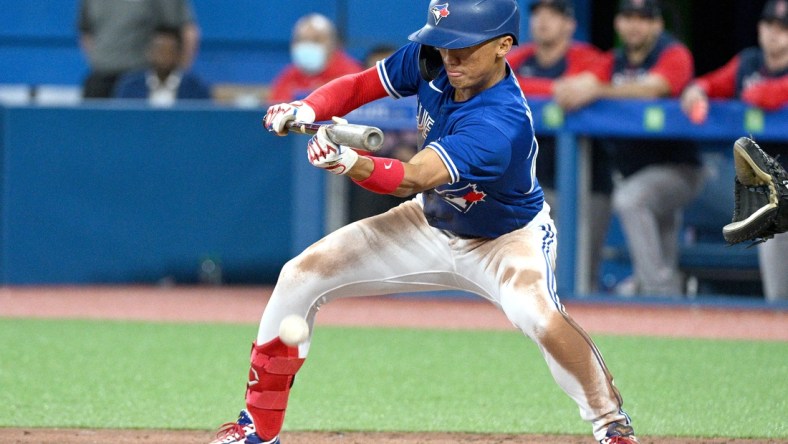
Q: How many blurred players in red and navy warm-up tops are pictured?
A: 3